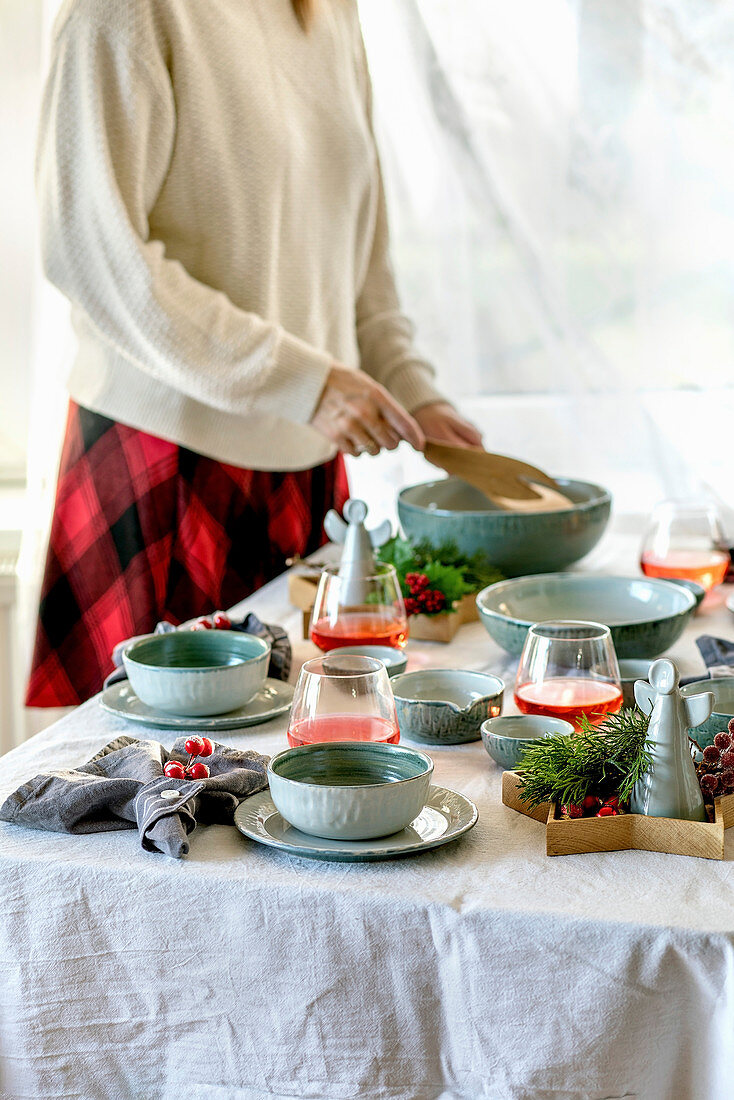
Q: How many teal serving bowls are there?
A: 2